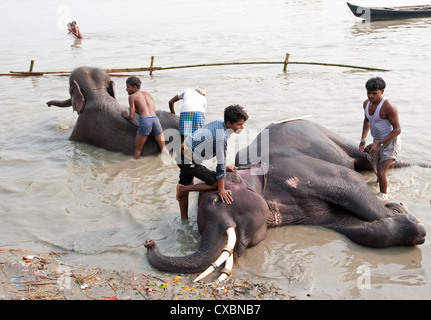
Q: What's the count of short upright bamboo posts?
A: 3